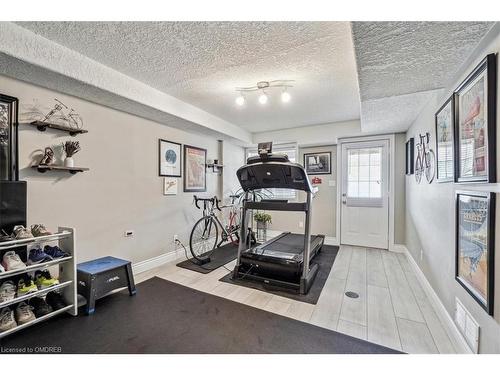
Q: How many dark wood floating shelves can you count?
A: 2